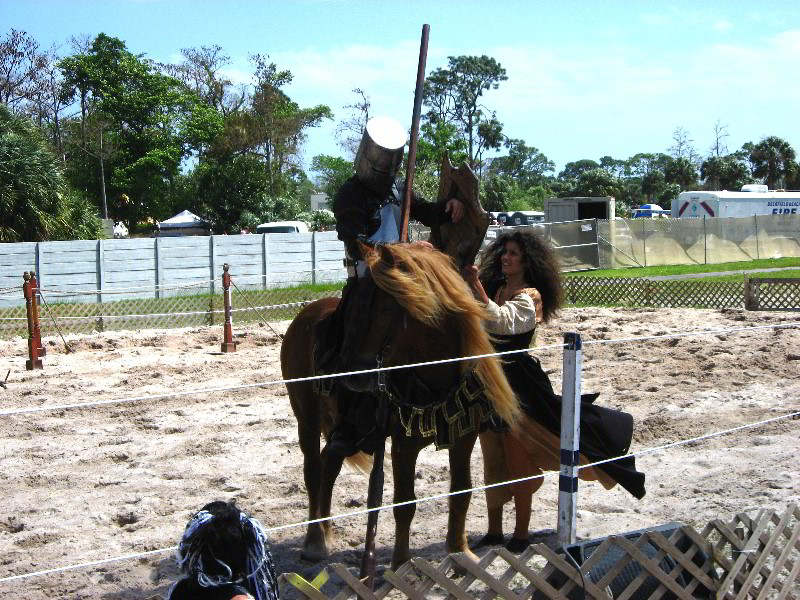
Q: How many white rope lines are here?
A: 2